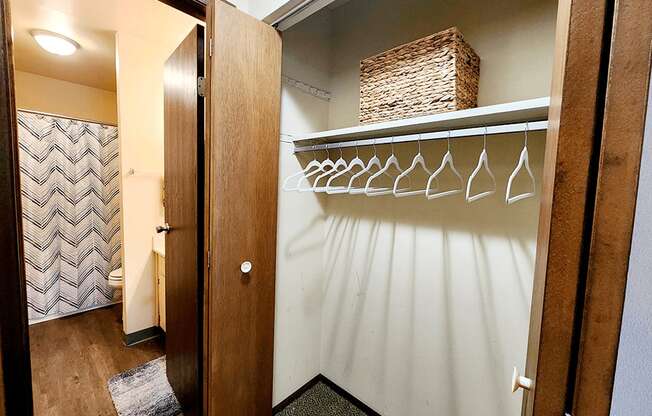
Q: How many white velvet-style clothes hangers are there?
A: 10